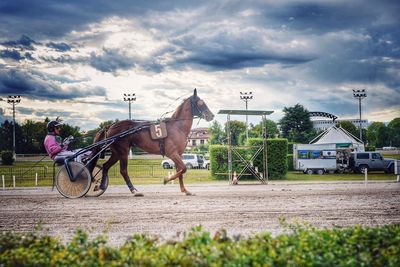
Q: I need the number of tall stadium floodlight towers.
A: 4